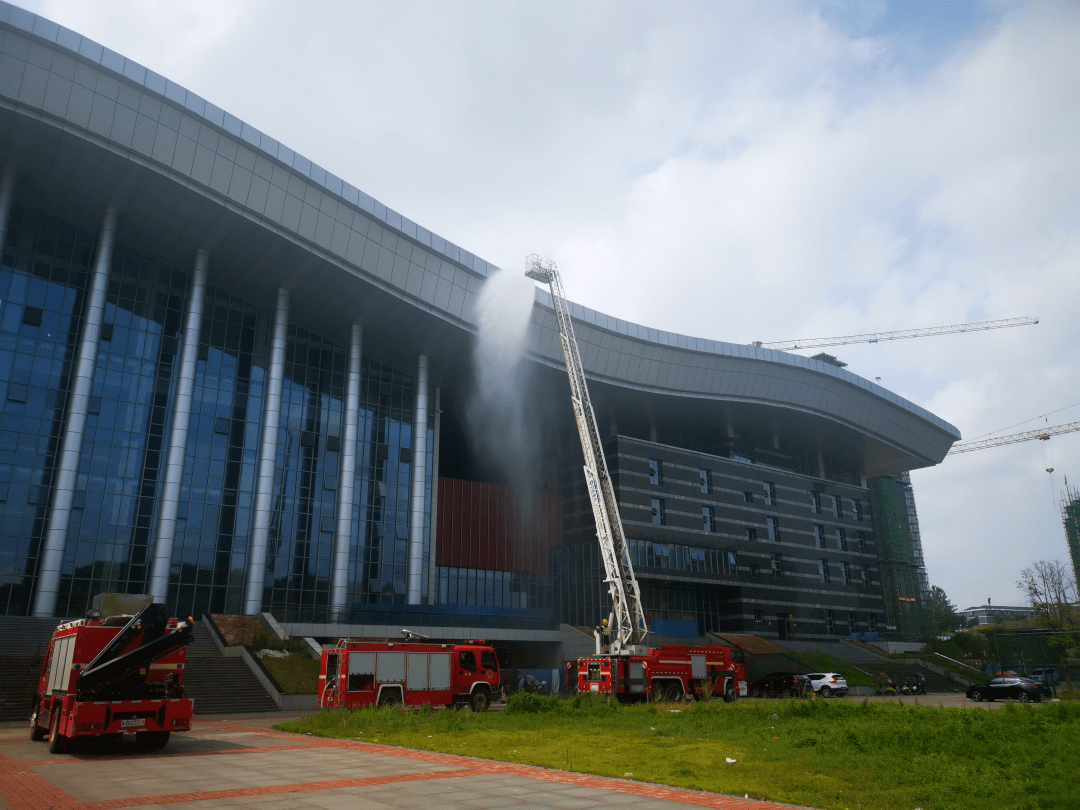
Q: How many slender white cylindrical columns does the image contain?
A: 6